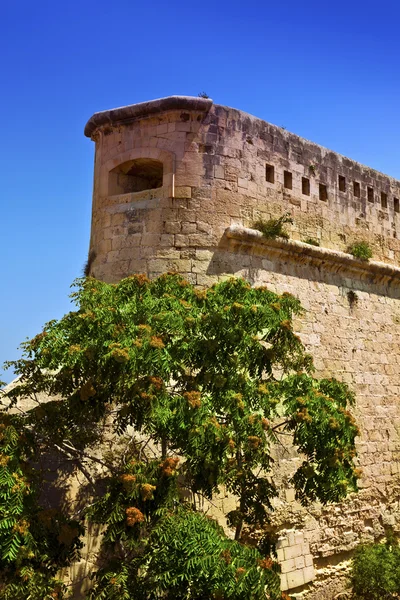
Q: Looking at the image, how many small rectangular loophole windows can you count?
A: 9